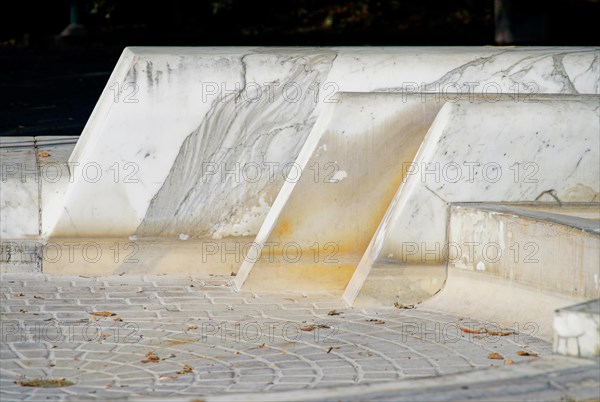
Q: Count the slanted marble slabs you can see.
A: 3